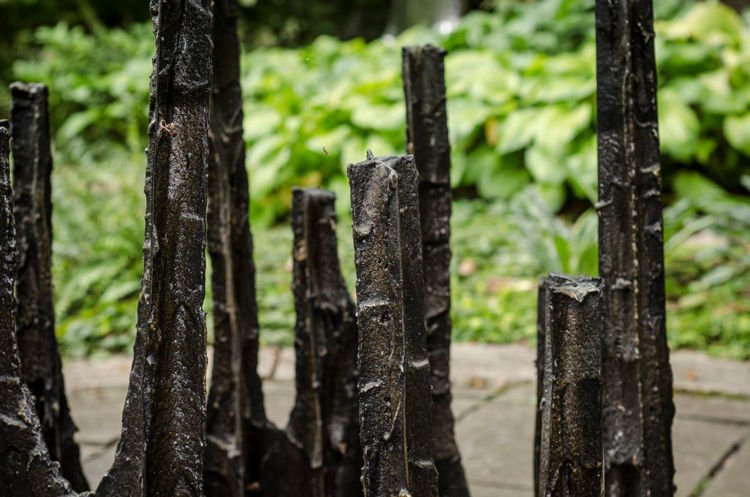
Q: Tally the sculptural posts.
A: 9